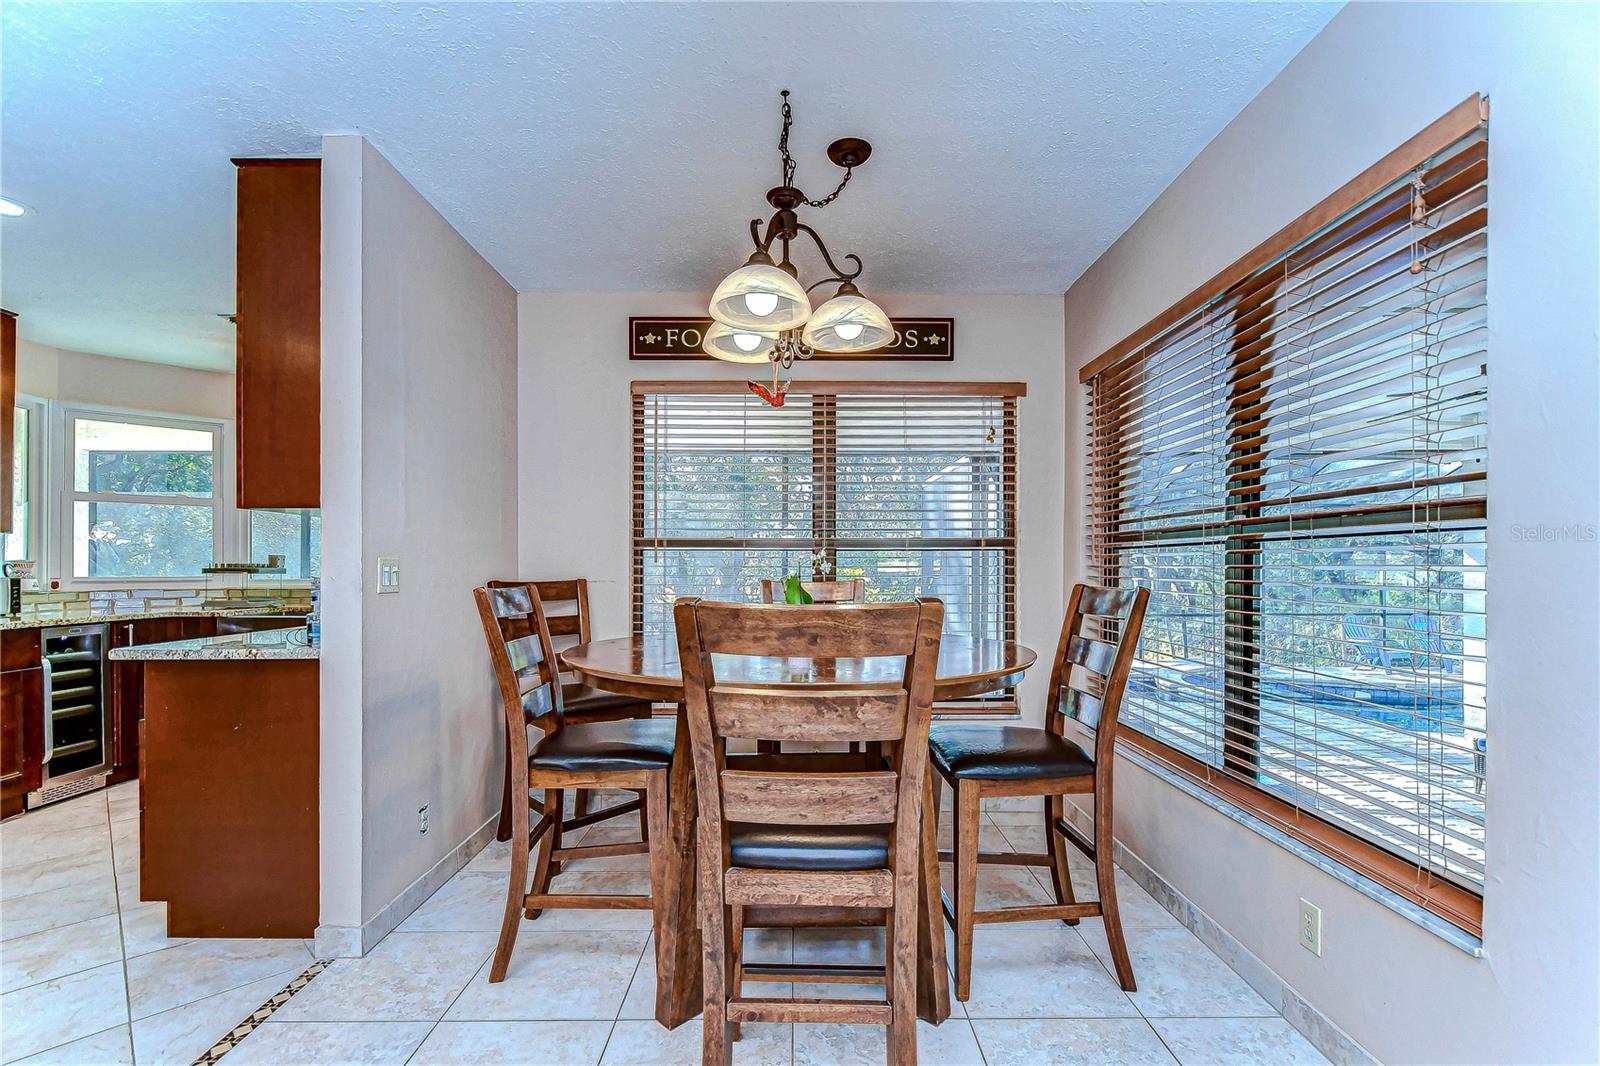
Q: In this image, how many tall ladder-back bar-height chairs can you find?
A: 5